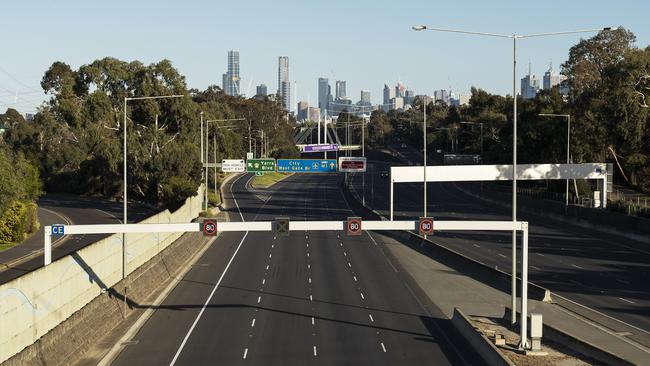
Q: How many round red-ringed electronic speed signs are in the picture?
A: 3